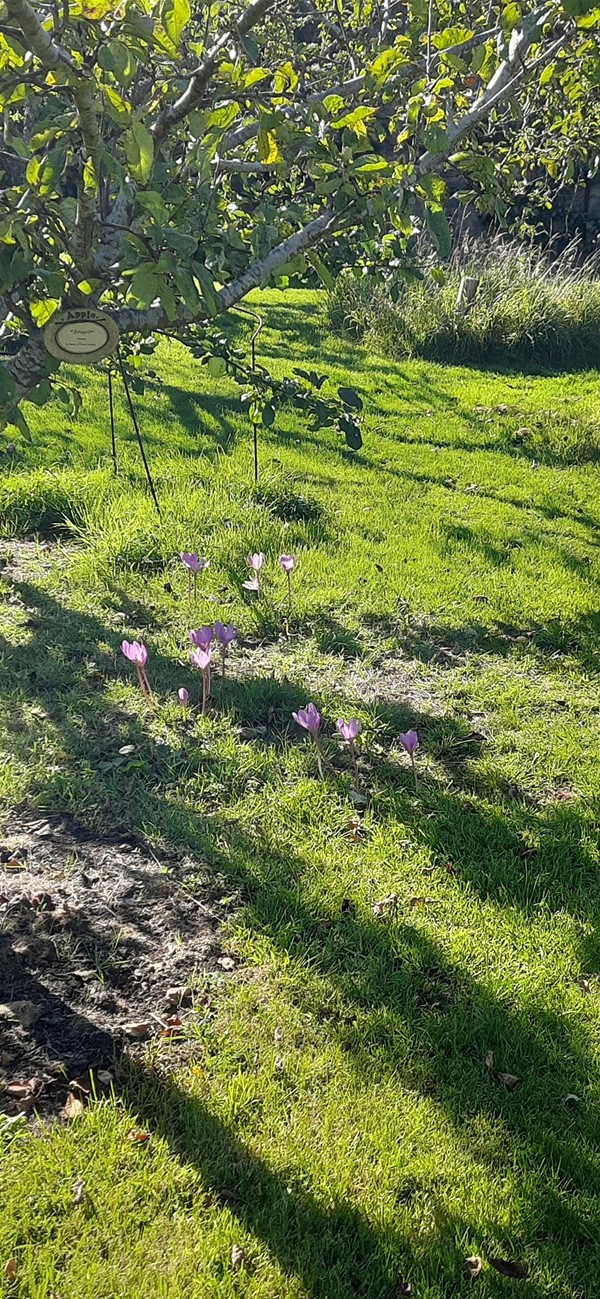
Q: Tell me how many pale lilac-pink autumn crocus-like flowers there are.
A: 12